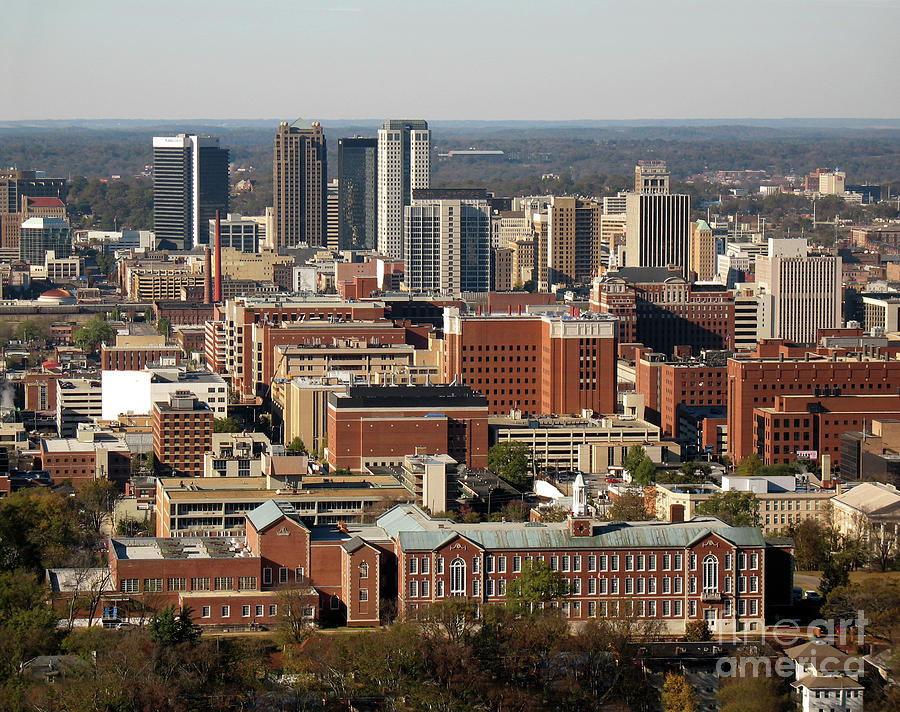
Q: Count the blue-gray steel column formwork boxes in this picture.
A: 0